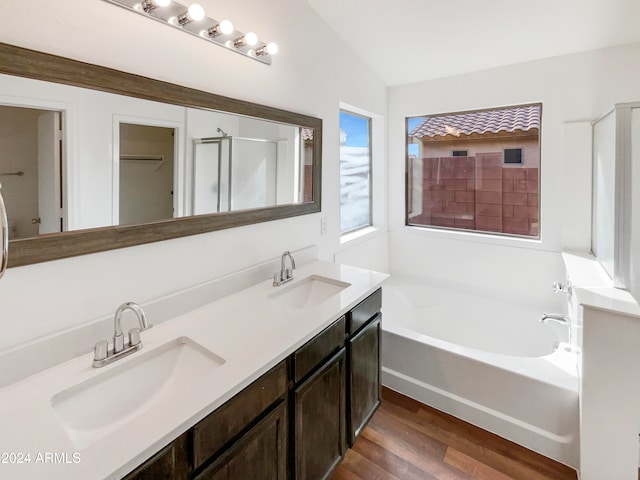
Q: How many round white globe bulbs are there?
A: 5